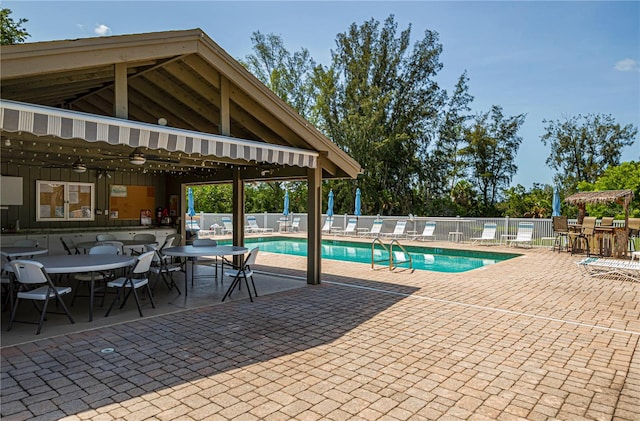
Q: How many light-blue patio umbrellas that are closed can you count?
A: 5